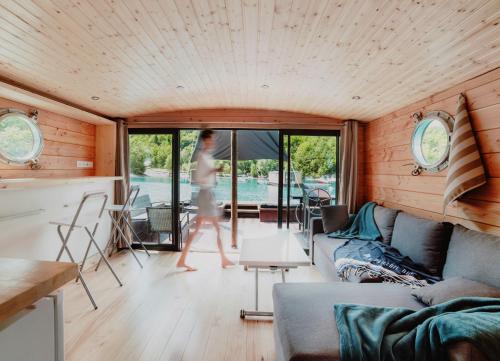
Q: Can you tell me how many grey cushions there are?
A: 5